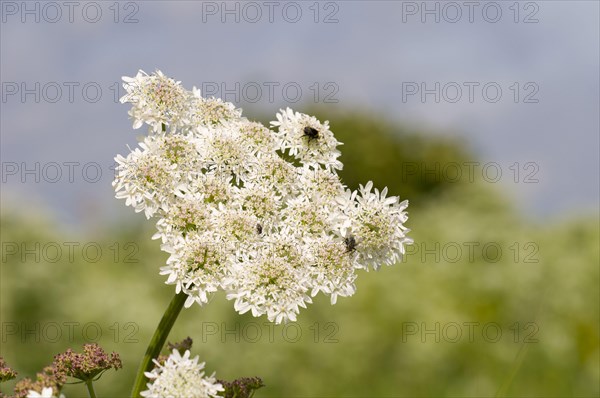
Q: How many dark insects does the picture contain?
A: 3